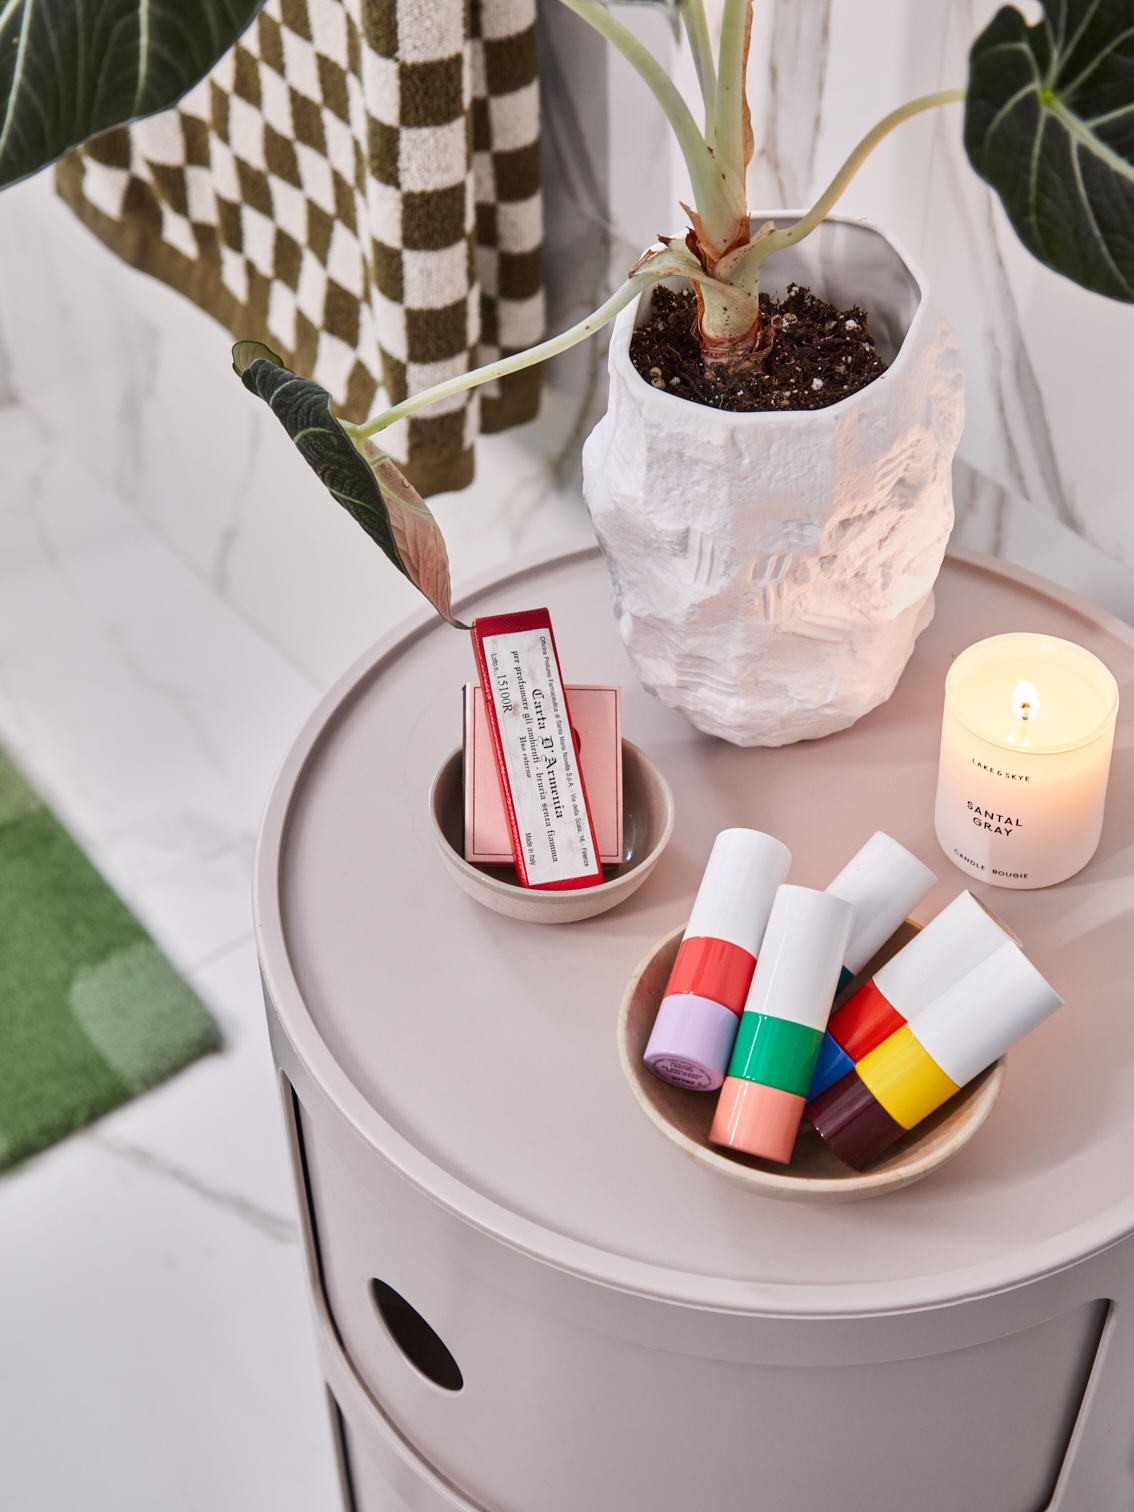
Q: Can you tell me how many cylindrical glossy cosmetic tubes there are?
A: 5